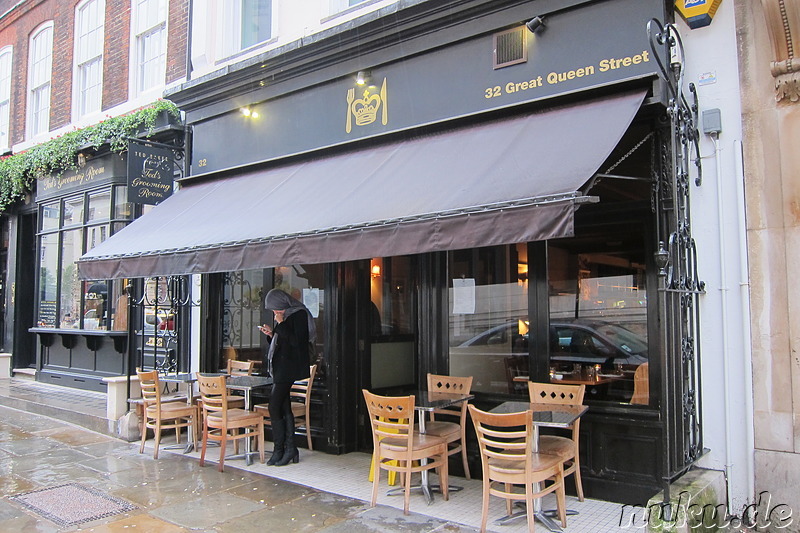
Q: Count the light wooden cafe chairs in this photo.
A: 8